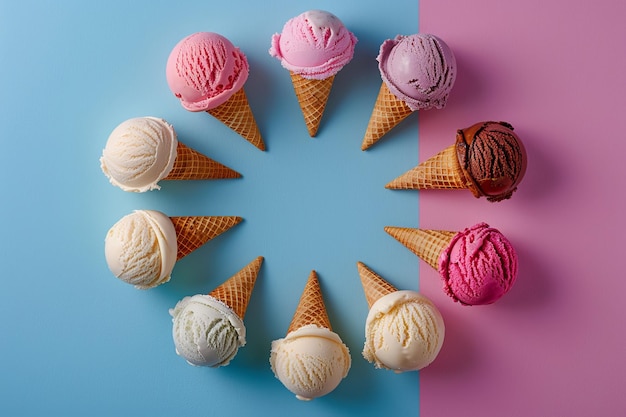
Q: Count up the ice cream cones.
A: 10